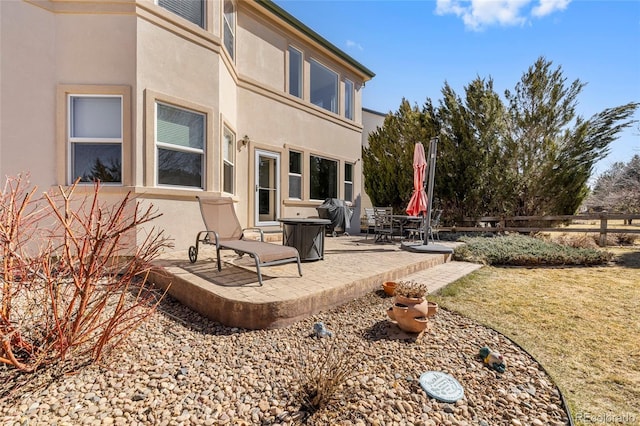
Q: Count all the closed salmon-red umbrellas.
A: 1